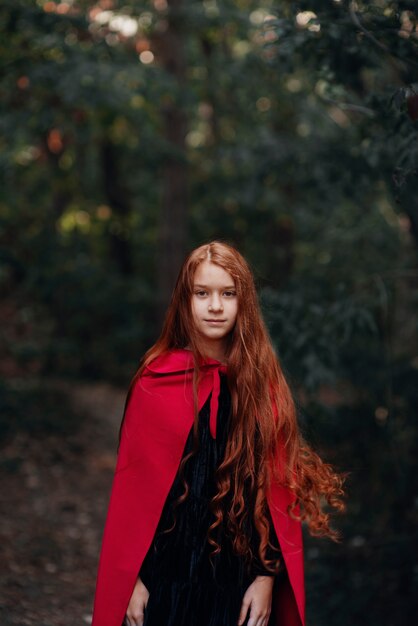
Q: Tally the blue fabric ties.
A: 0